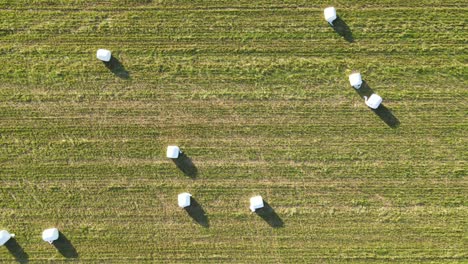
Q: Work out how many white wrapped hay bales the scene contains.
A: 9